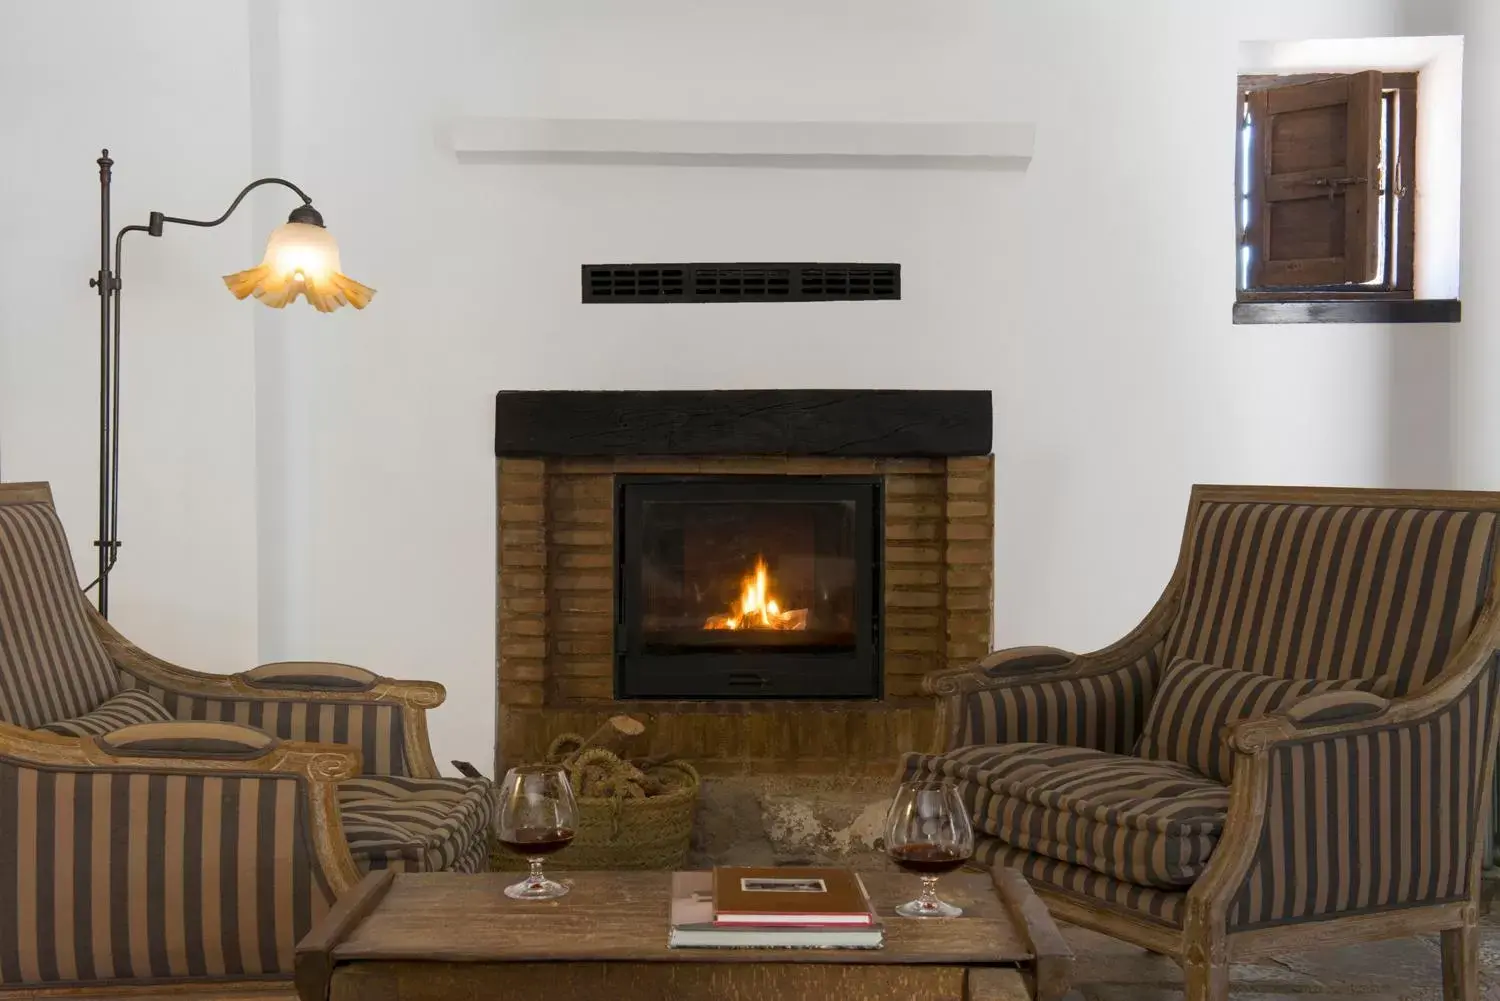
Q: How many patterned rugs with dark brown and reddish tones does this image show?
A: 0